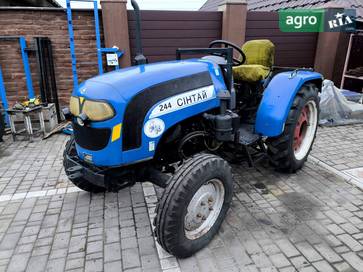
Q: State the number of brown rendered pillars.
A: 3